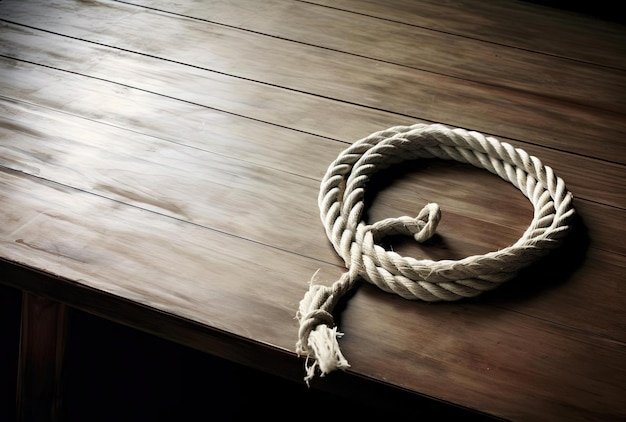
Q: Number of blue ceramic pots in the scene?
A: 0